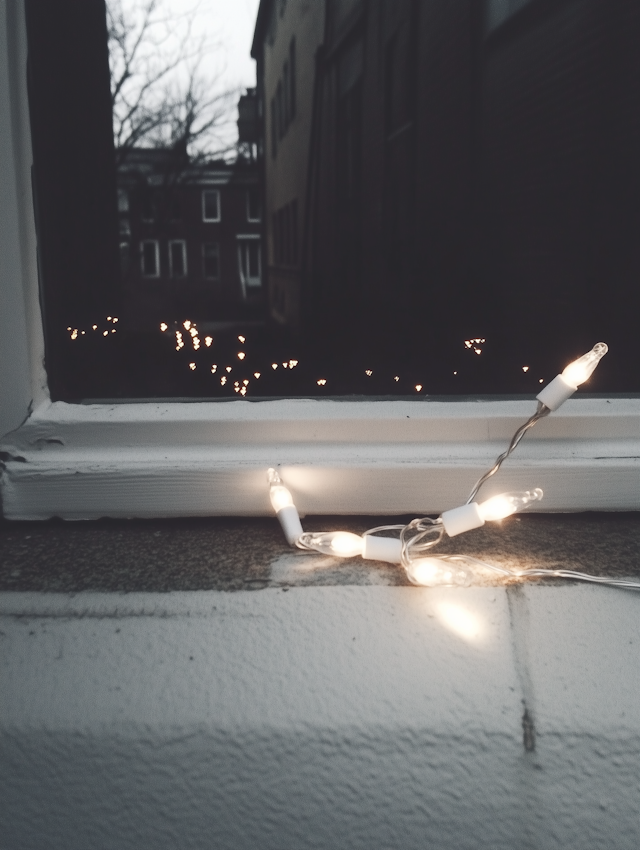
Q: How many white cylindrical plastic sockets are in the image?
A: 4